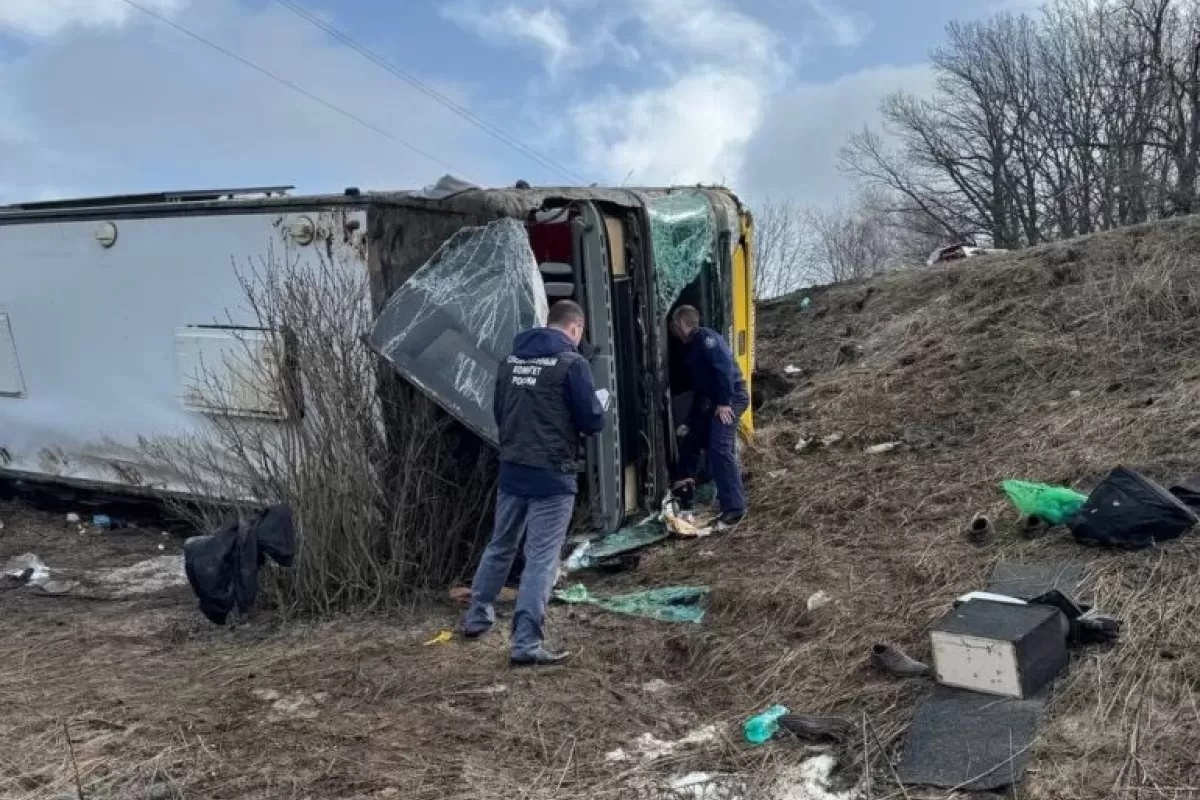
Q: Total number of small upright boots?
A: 2